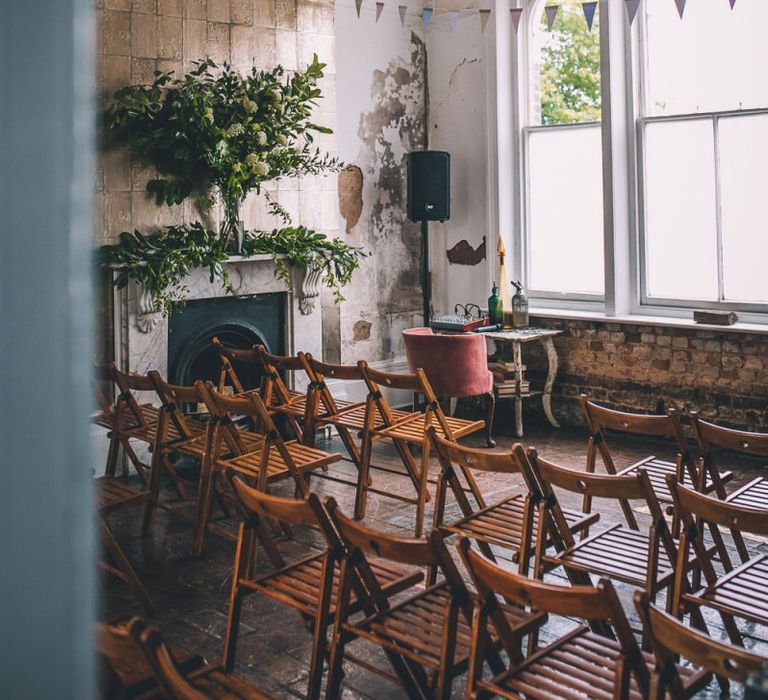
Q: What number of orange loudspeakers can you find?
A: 0